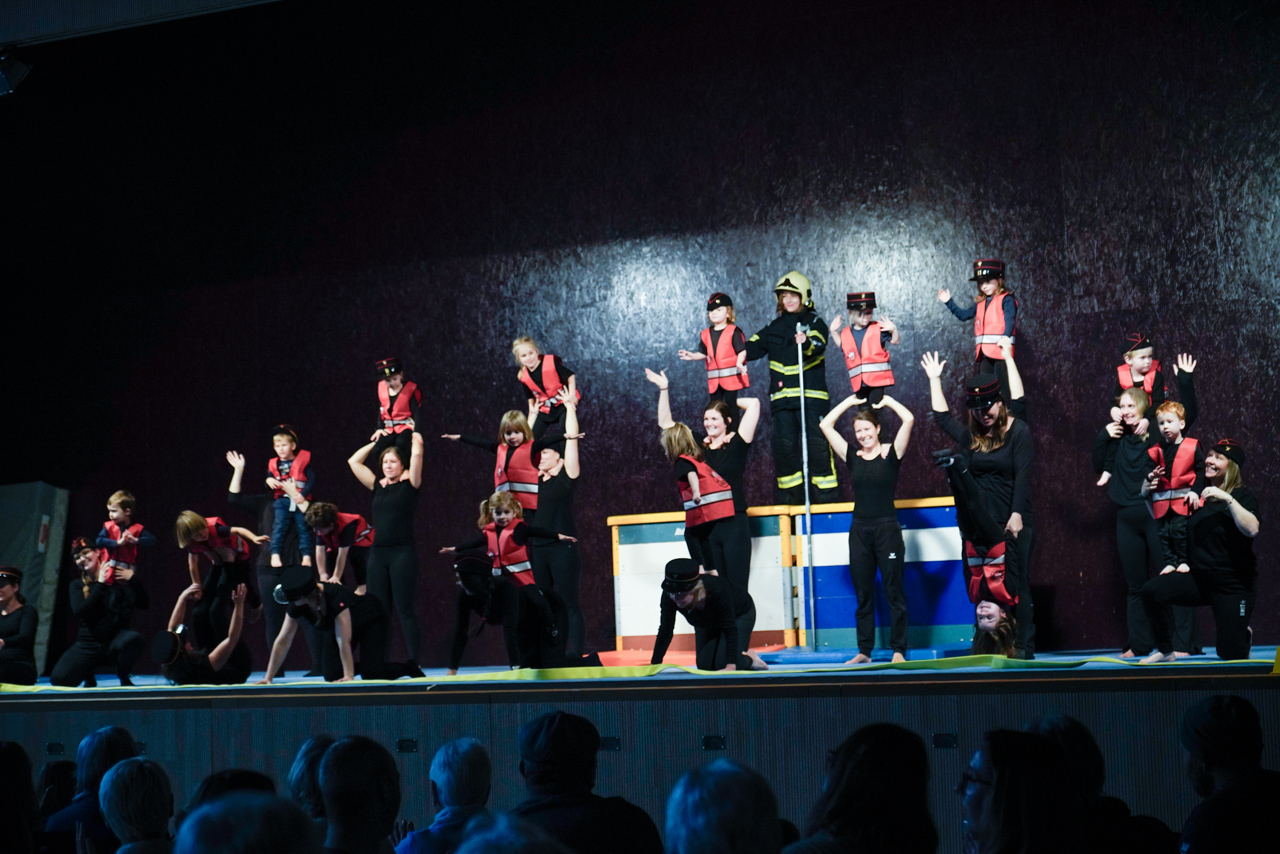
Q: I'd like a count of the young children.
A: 15